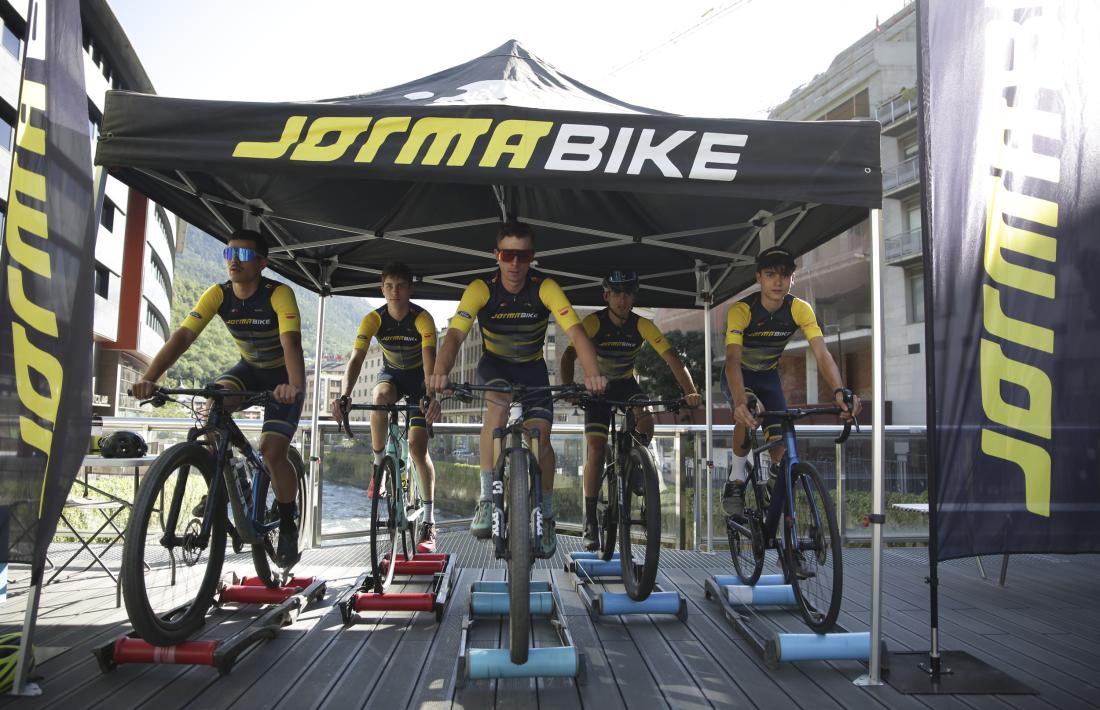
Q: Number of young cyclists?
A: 5